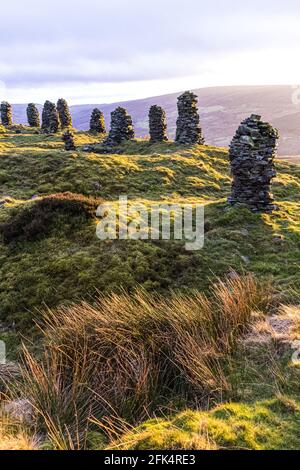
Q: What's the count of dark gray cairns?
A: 10